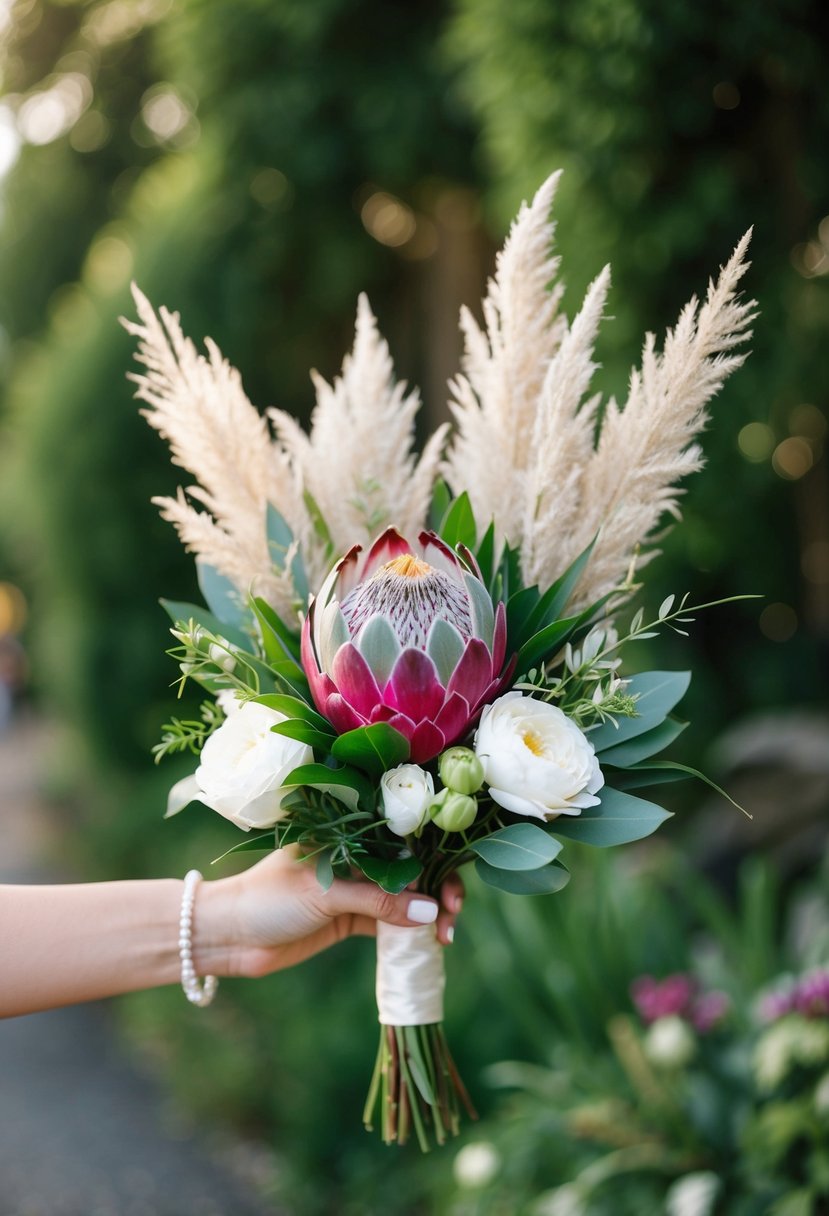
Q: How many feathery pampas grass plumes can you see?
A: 5